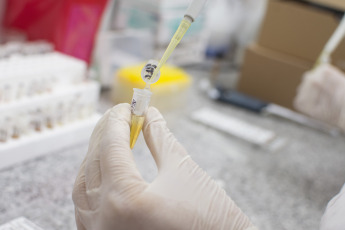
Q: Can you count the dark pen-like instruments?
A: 1